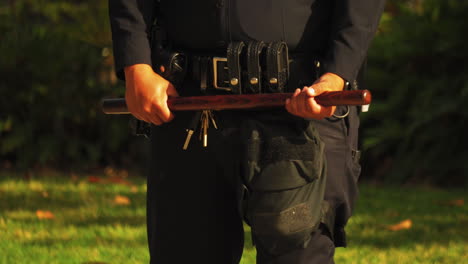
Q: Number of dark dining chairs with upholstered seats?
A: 0